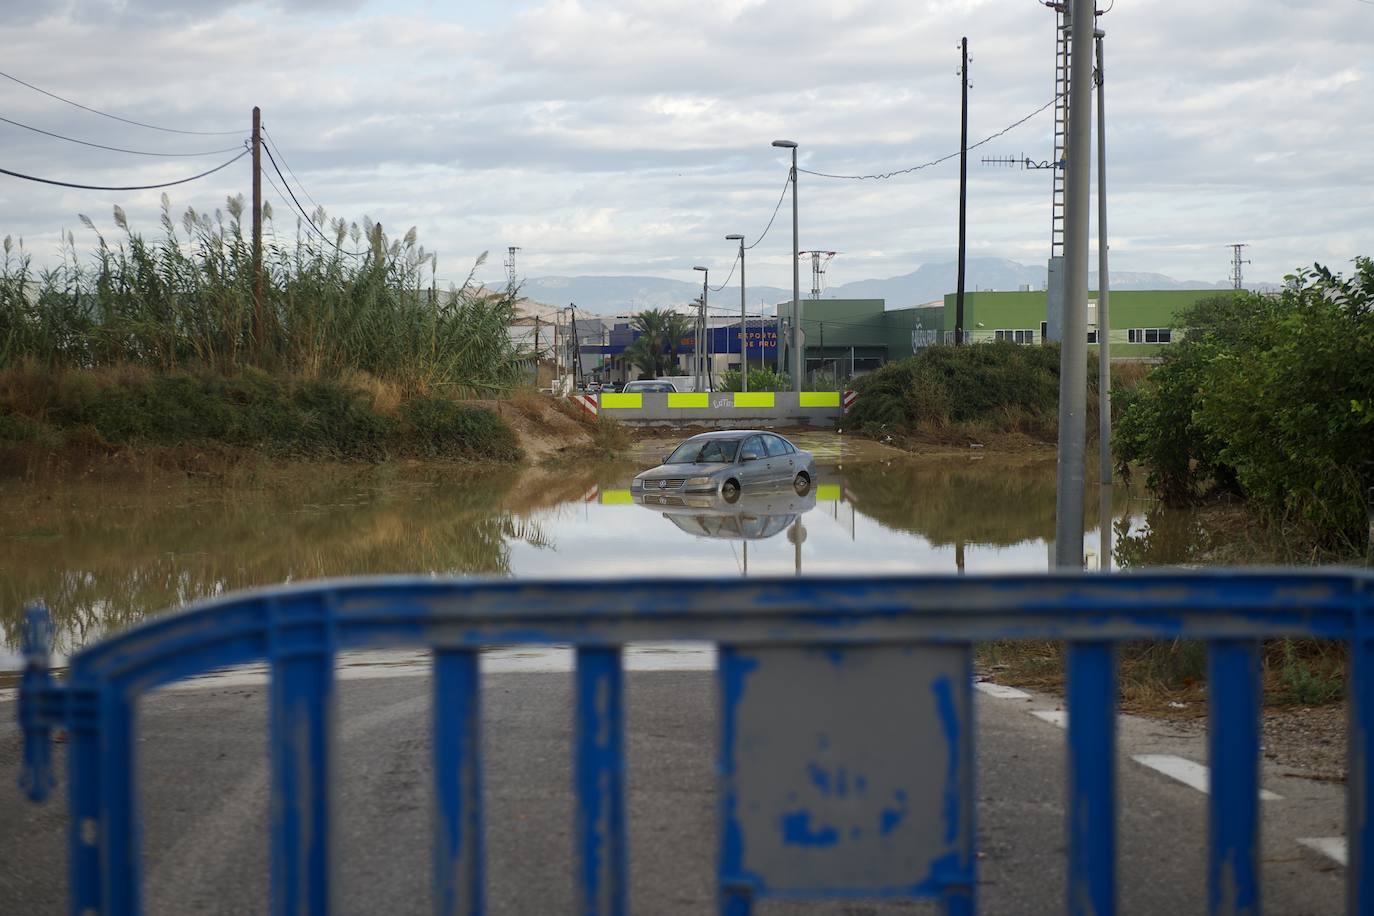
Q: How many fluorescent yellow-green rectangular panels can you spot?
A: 4